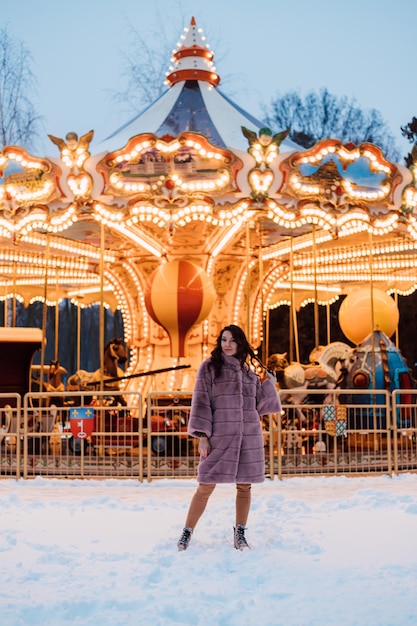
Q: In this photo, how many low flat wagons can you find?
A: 0